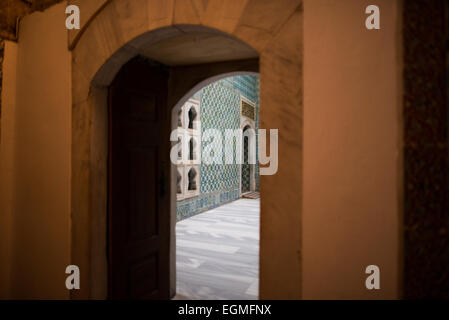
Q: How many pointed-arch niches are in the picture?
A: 6